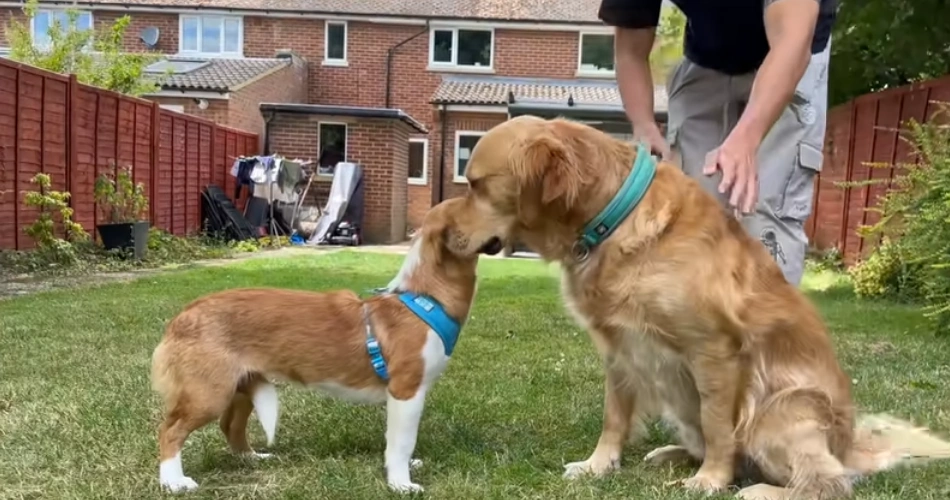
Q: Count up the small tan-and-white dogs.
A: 1